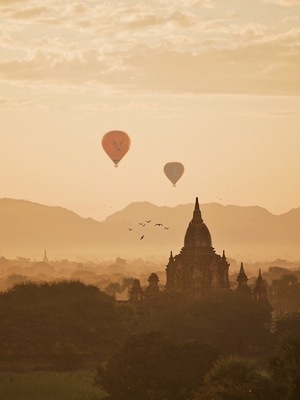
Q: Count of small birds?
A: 7